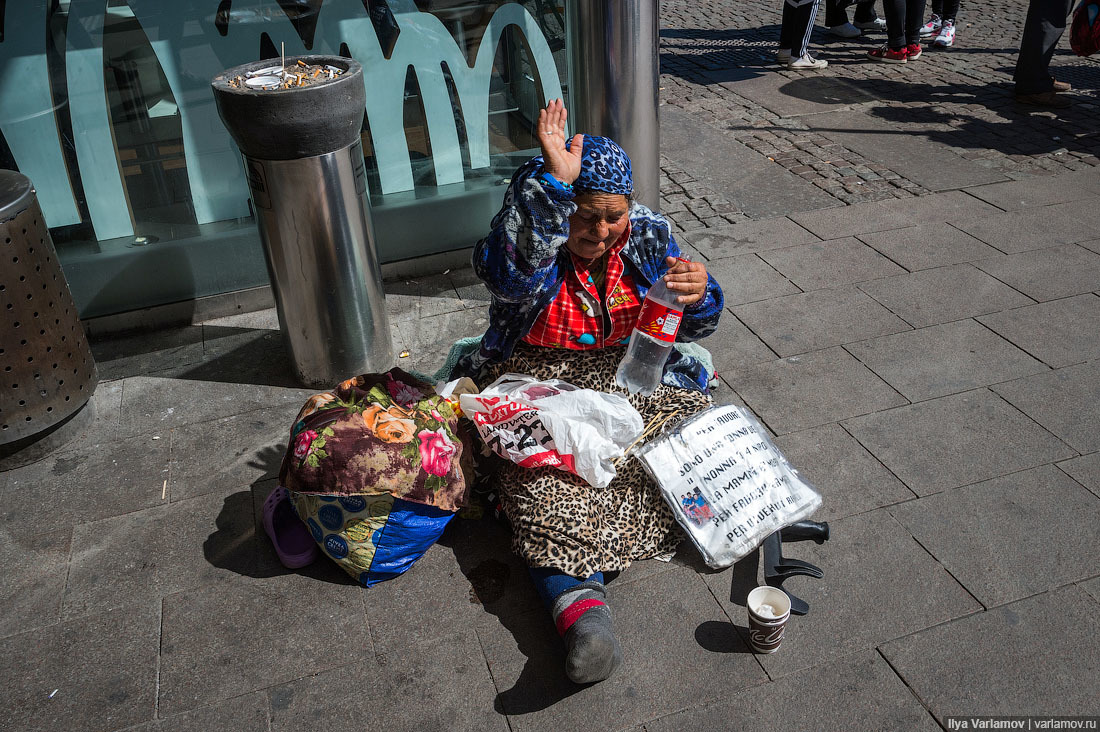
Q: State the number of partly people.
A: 5